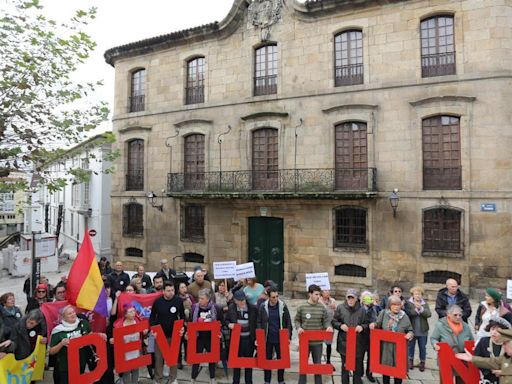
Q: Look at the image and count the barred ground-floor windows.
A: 4